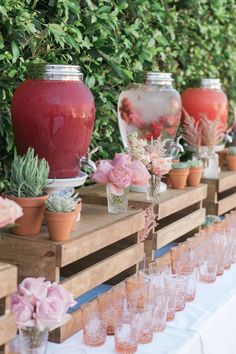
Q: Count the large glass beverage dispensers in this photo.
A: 3